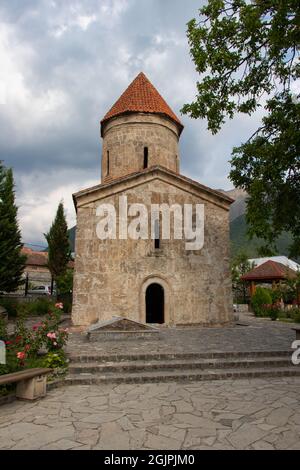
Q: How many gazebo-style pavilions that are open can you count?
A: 1